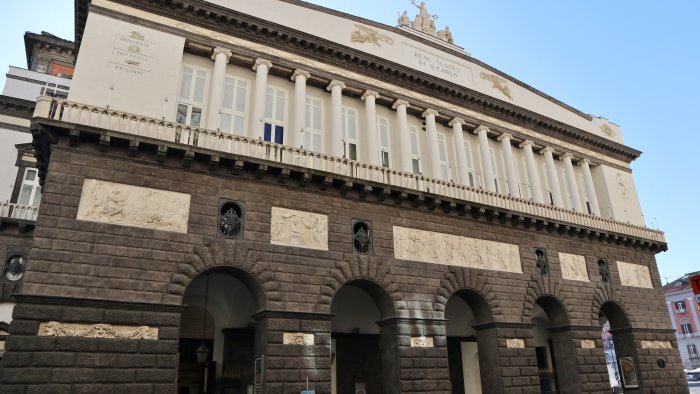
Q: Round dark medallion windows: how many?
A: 5